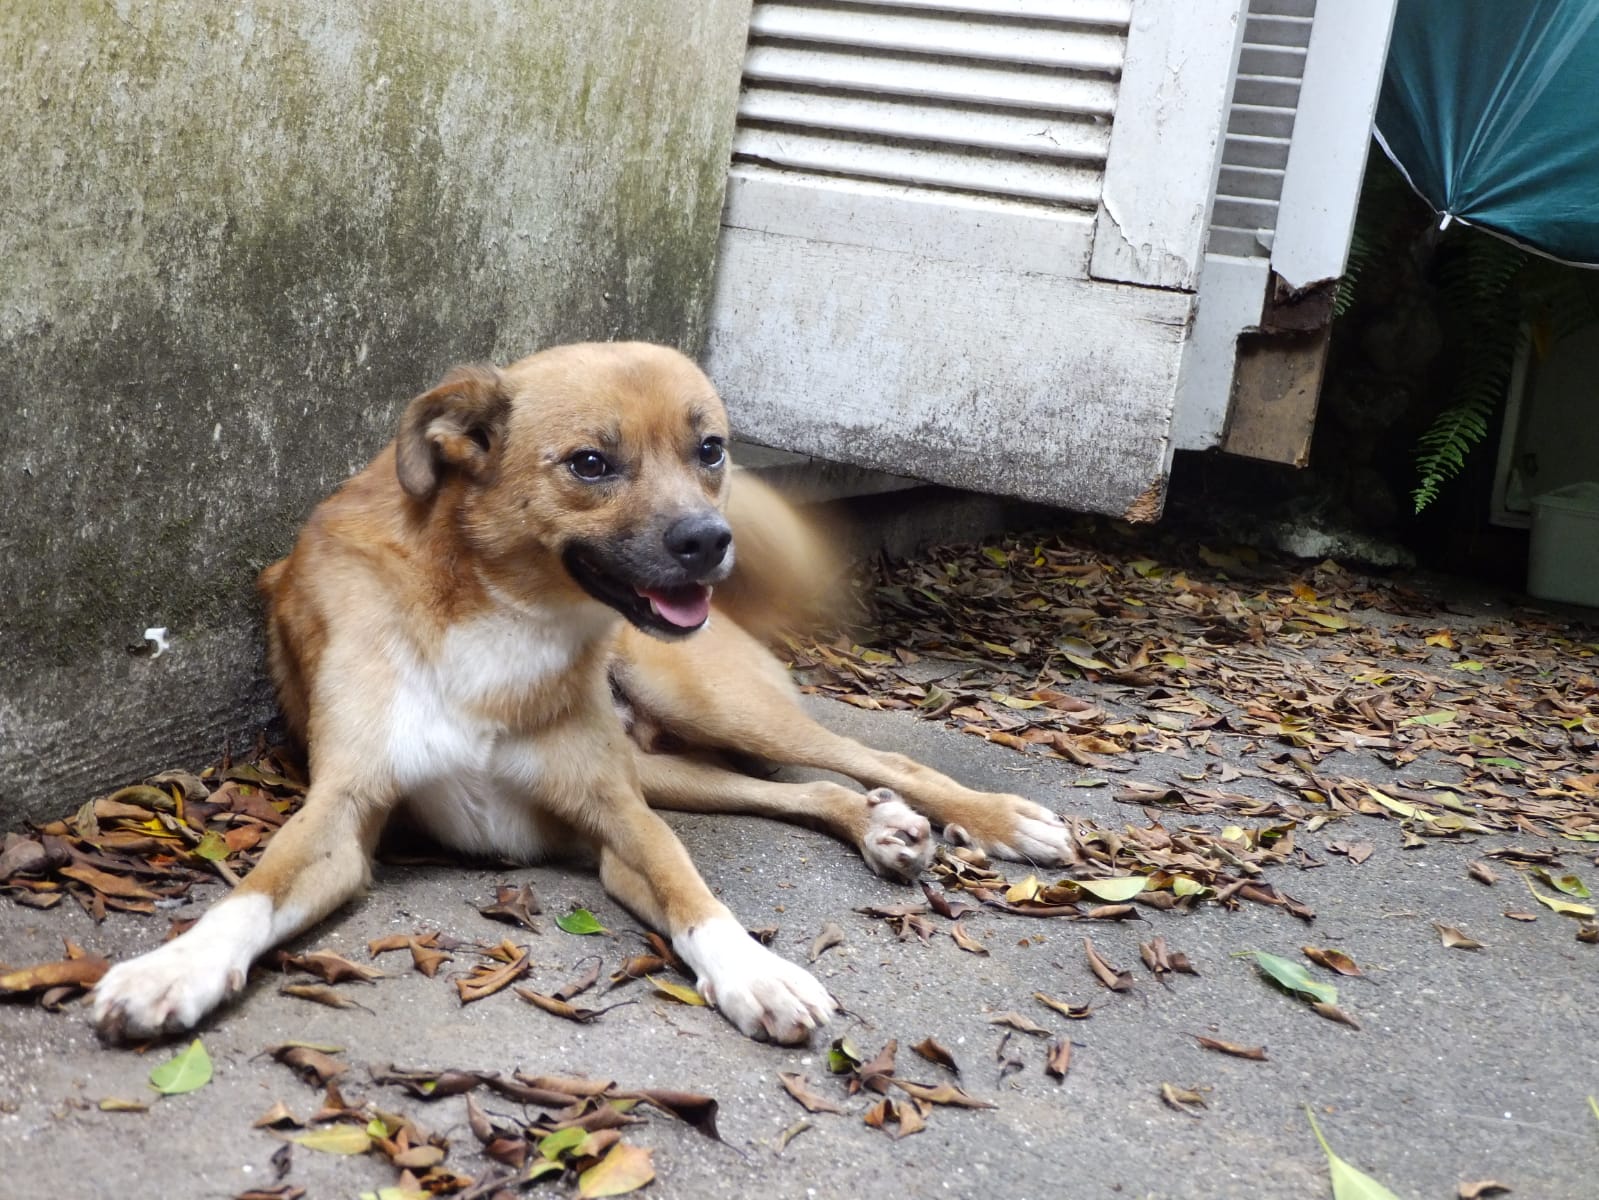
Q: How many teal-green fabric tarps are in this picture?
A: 1